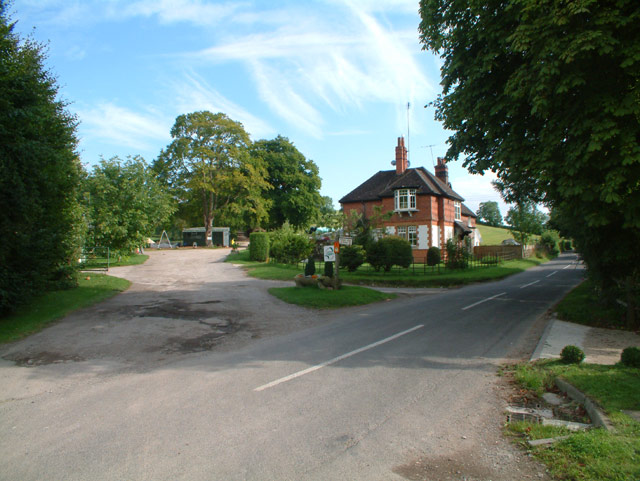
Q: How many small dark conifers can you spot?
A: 2